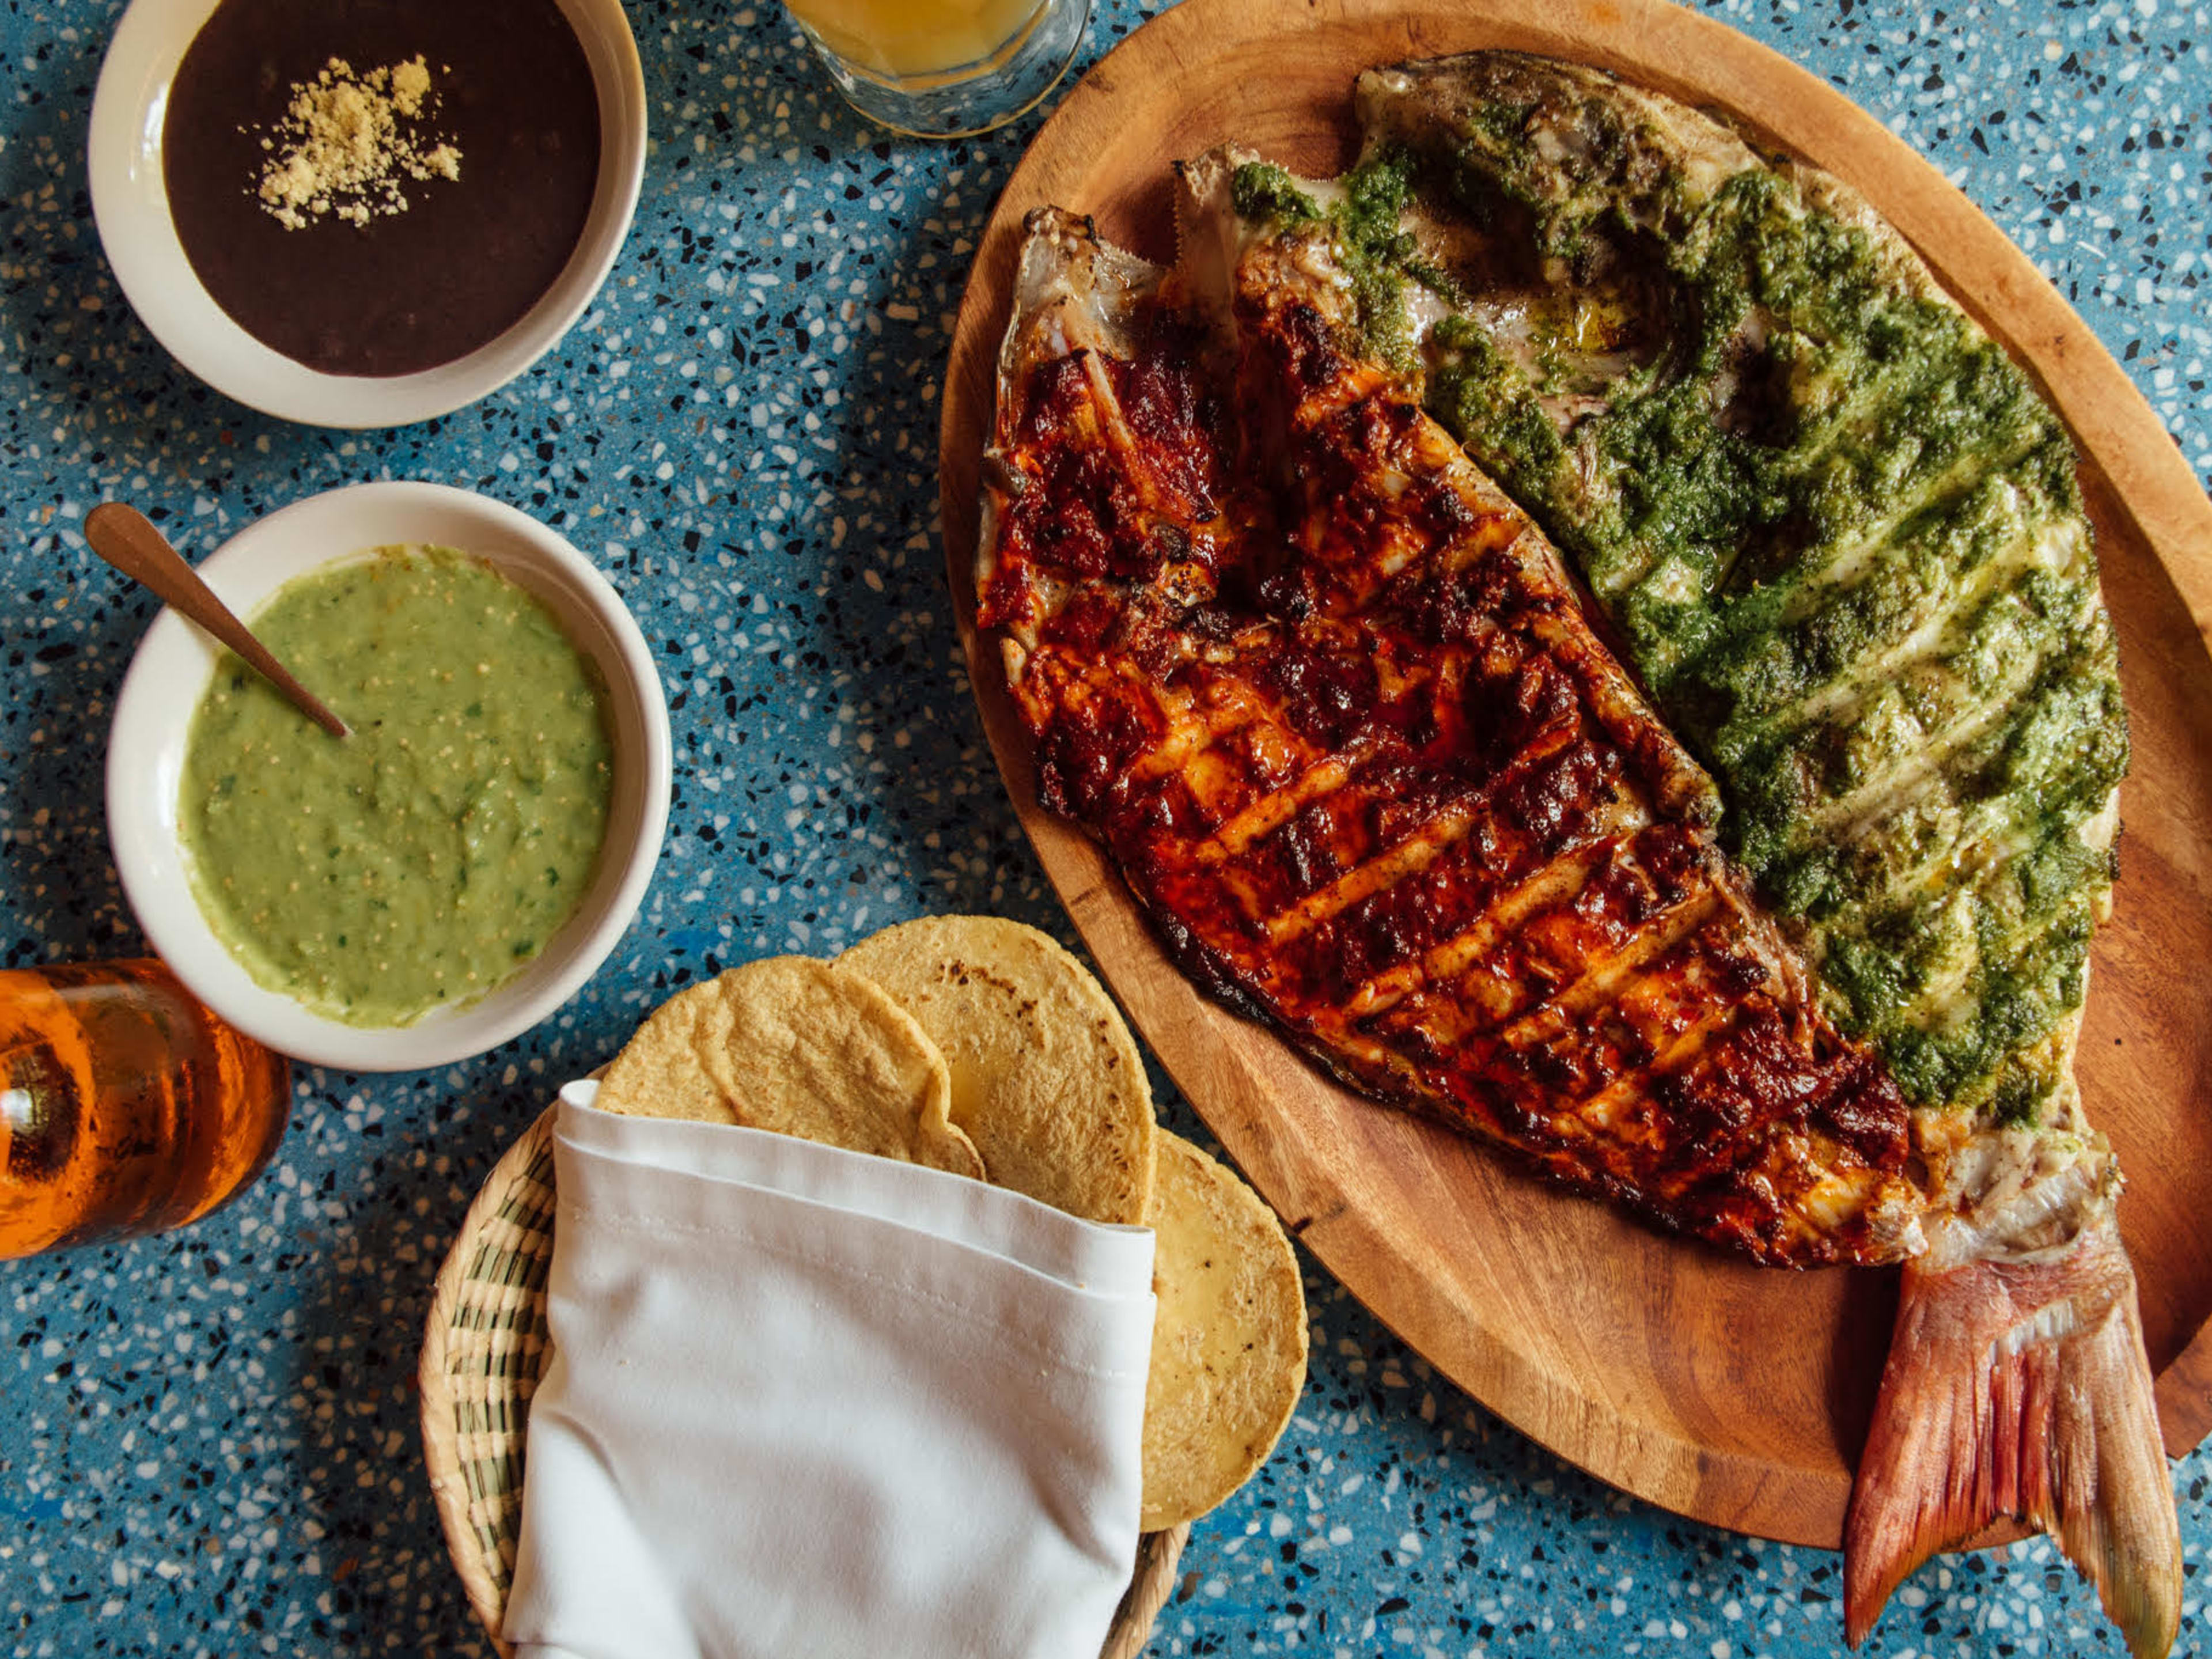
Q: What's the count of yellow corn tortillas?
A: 3